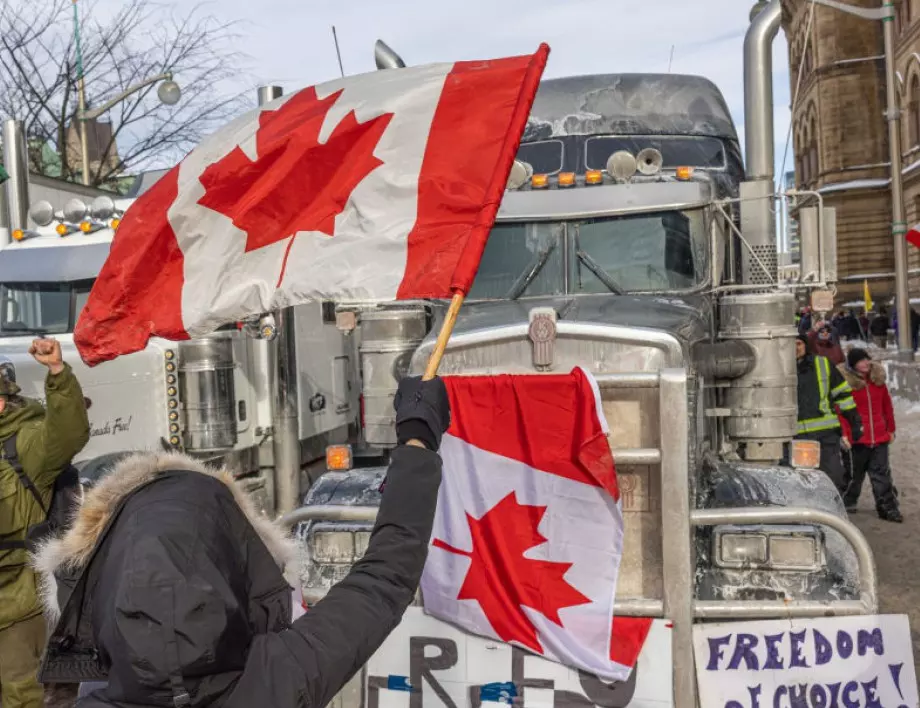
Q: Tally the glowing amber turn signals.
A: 2